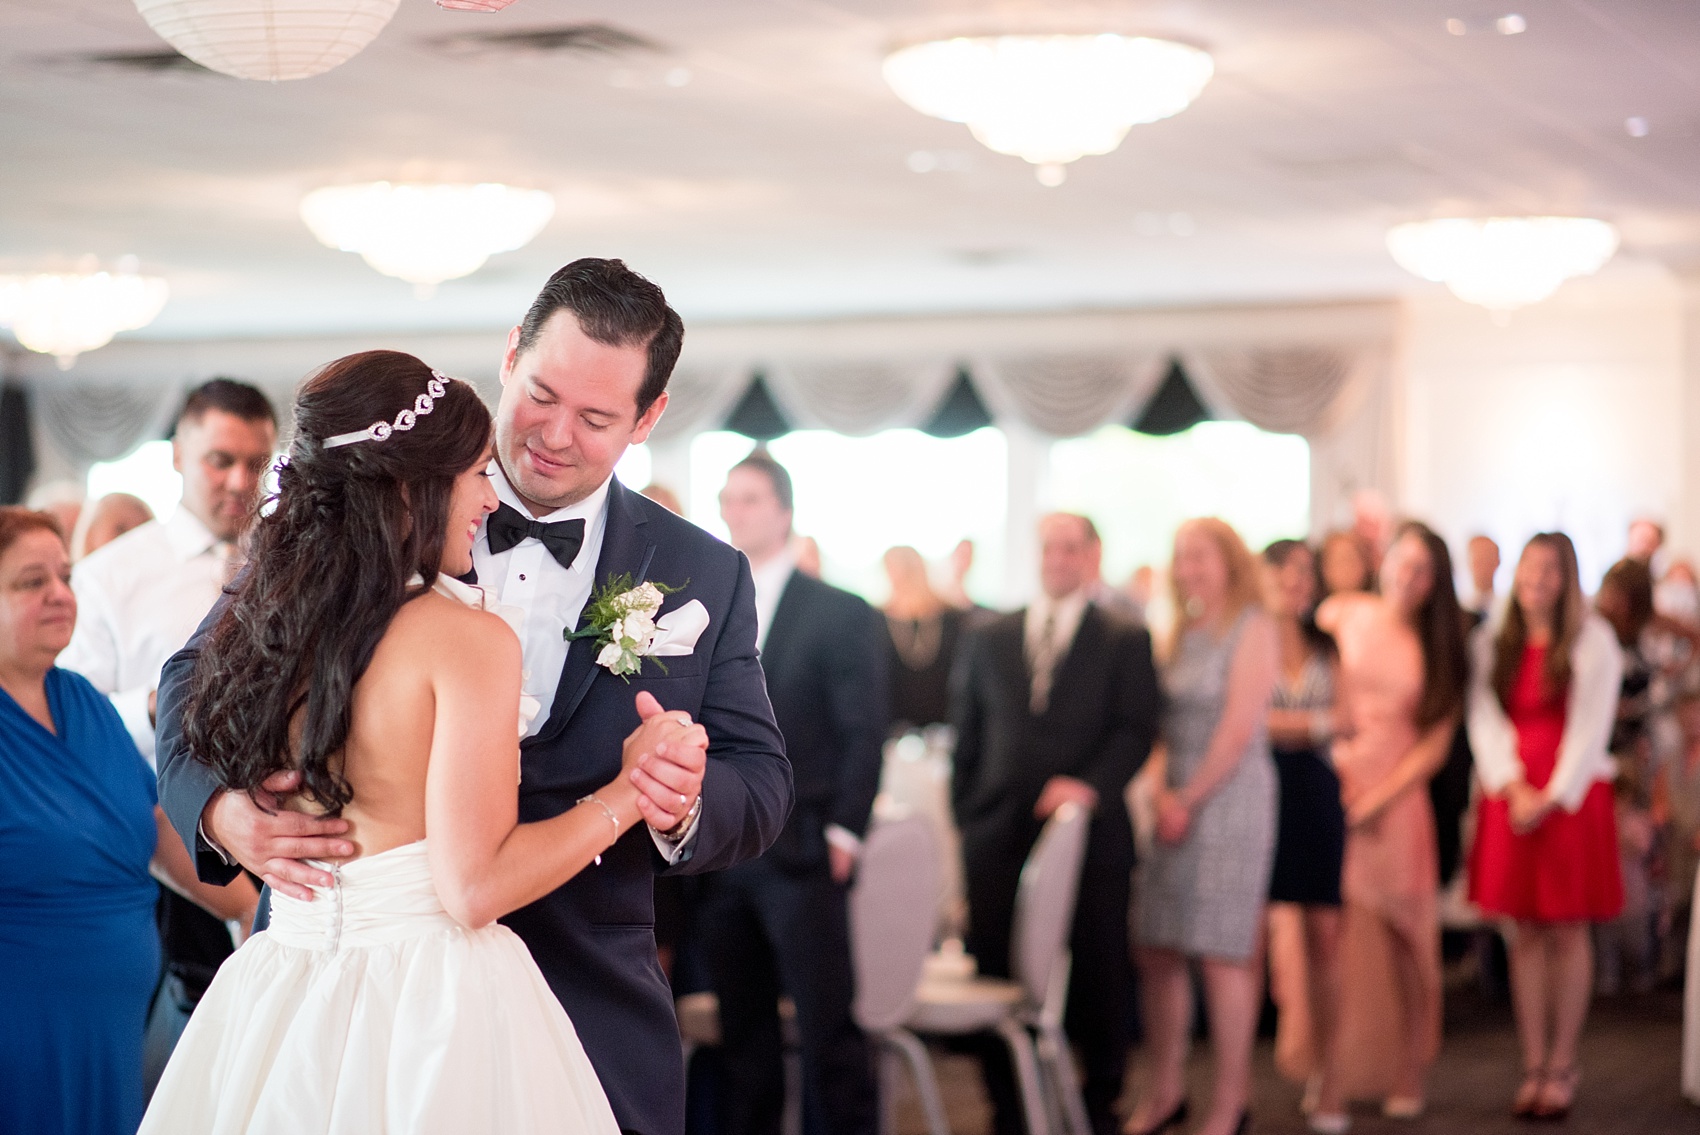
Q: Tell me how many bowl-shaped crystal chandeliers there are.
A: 4